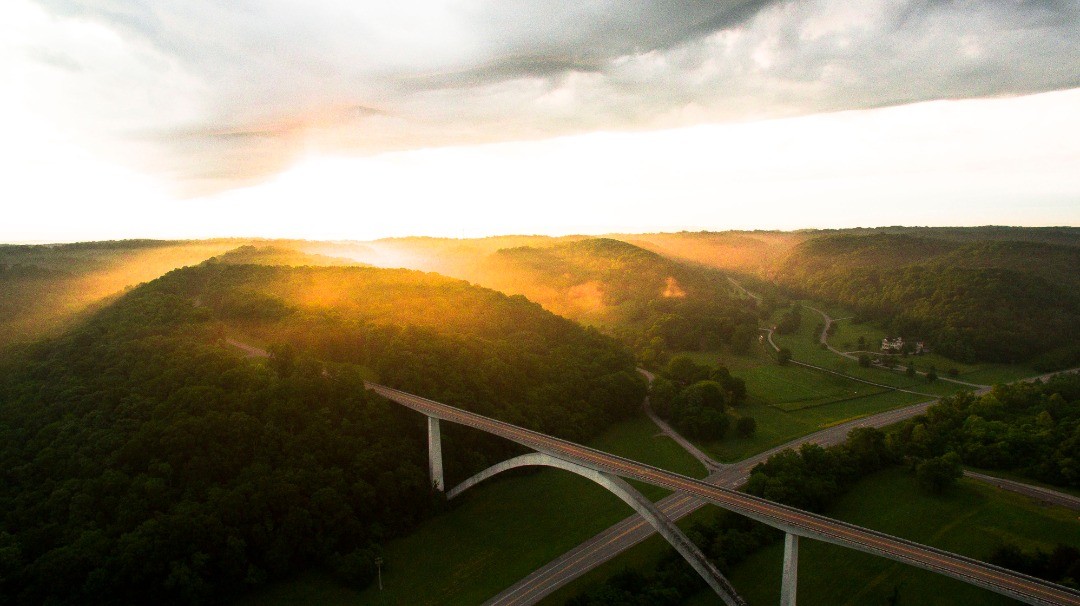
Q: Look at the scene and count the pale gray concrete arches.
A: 1